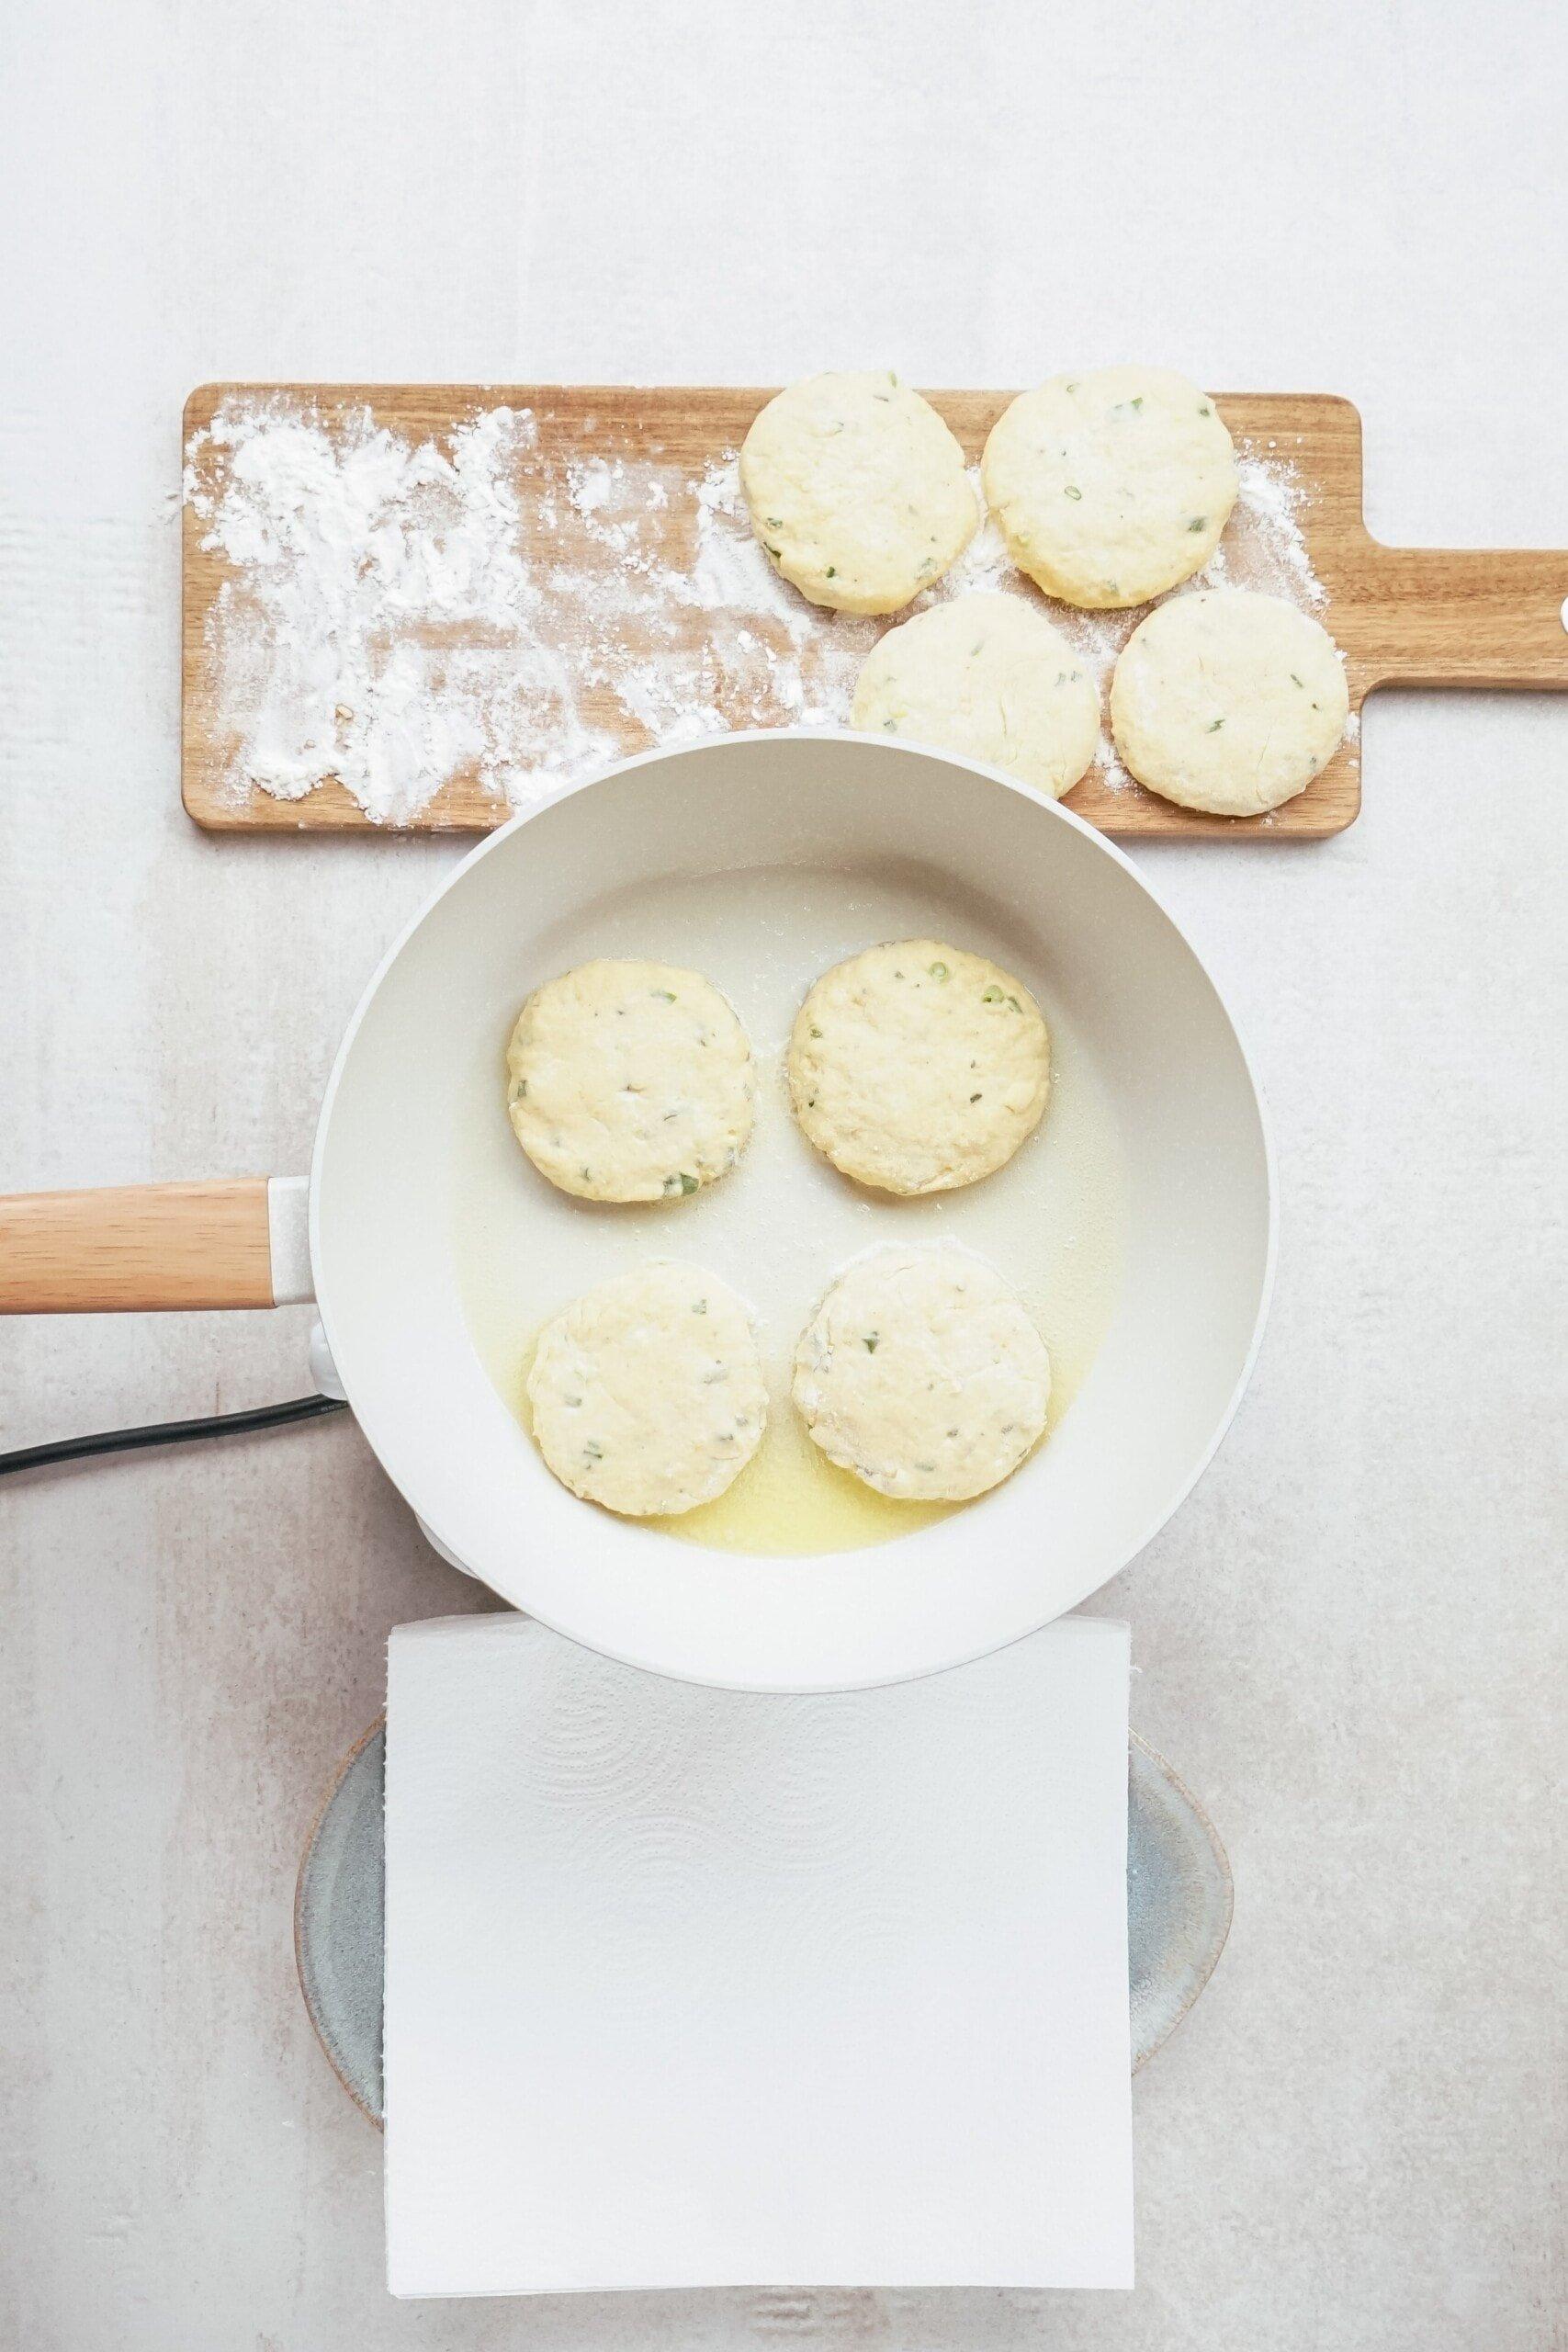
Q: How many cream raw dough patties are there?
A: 8